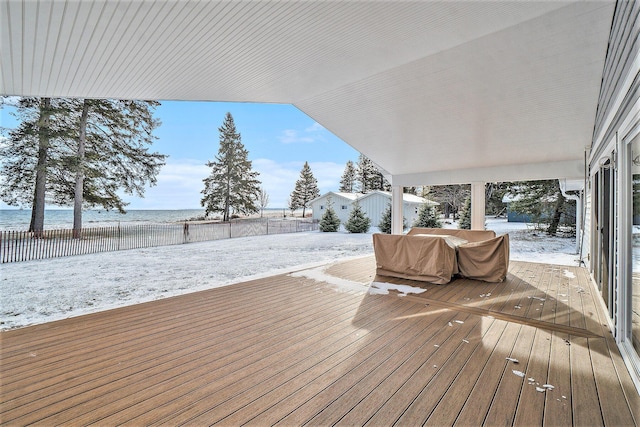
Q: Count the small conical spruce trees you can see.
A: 5